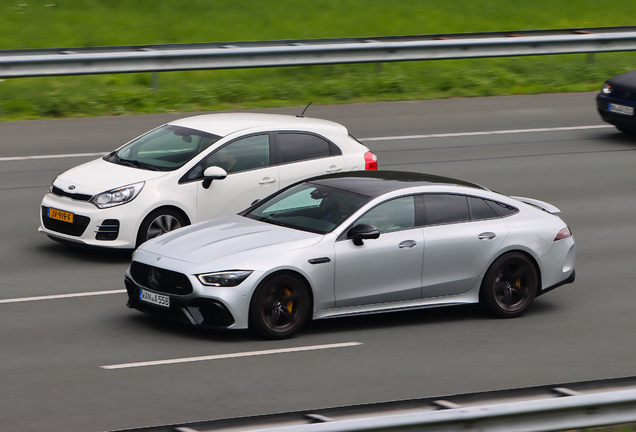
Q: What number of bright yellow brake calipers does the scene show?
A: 2